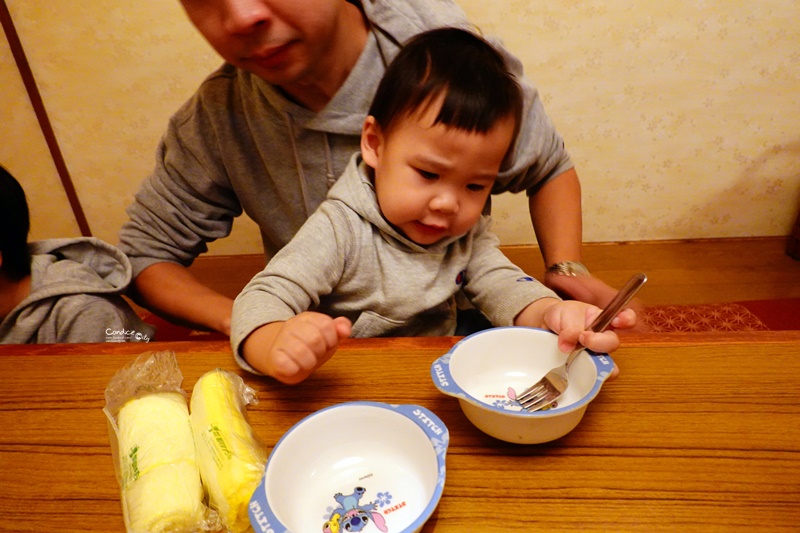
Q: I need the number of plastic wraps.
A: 2